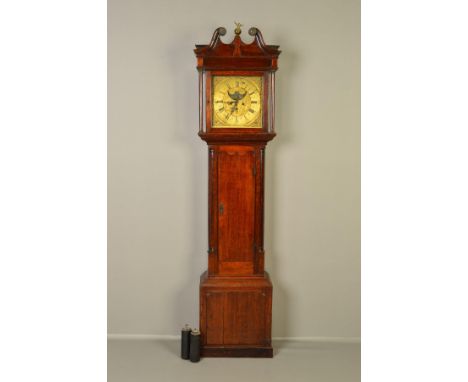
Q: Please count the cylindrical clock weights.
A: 2